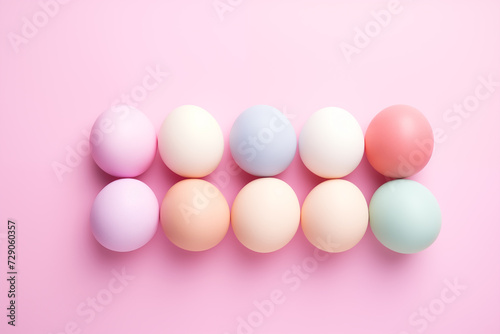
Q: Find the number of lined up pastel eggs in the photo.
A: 10